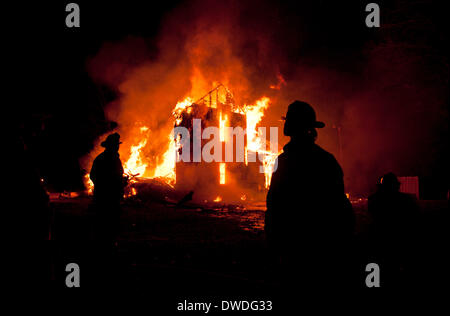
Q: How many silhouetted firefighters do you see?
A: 3